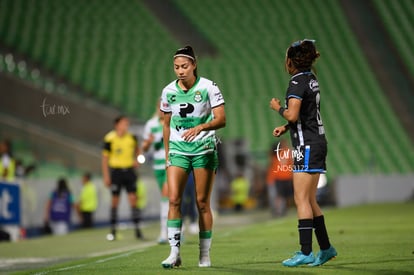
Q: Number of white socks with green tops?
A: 3